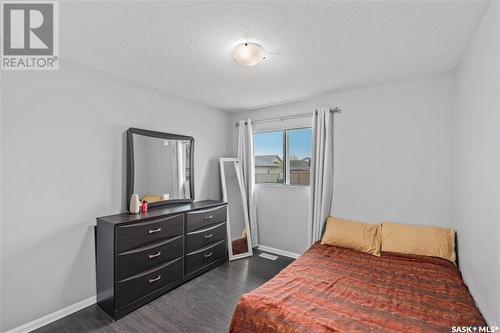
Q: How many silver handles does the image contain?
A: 6